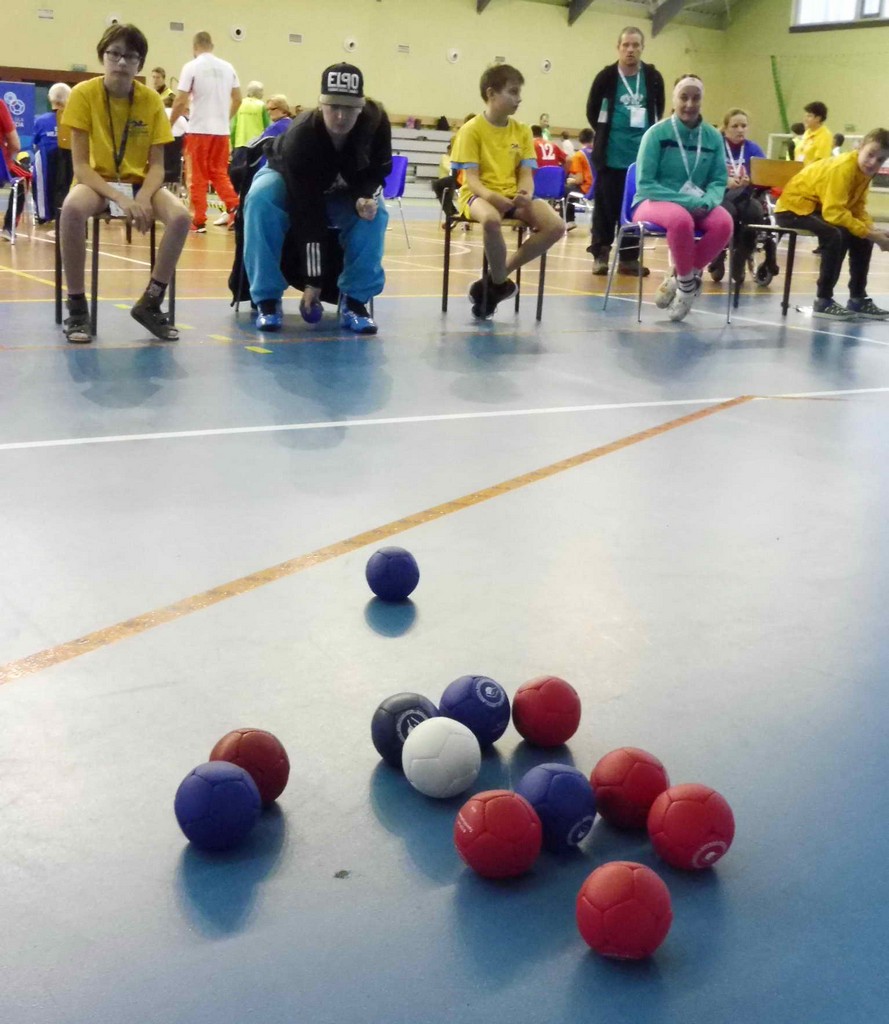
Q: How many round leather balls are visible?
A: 13